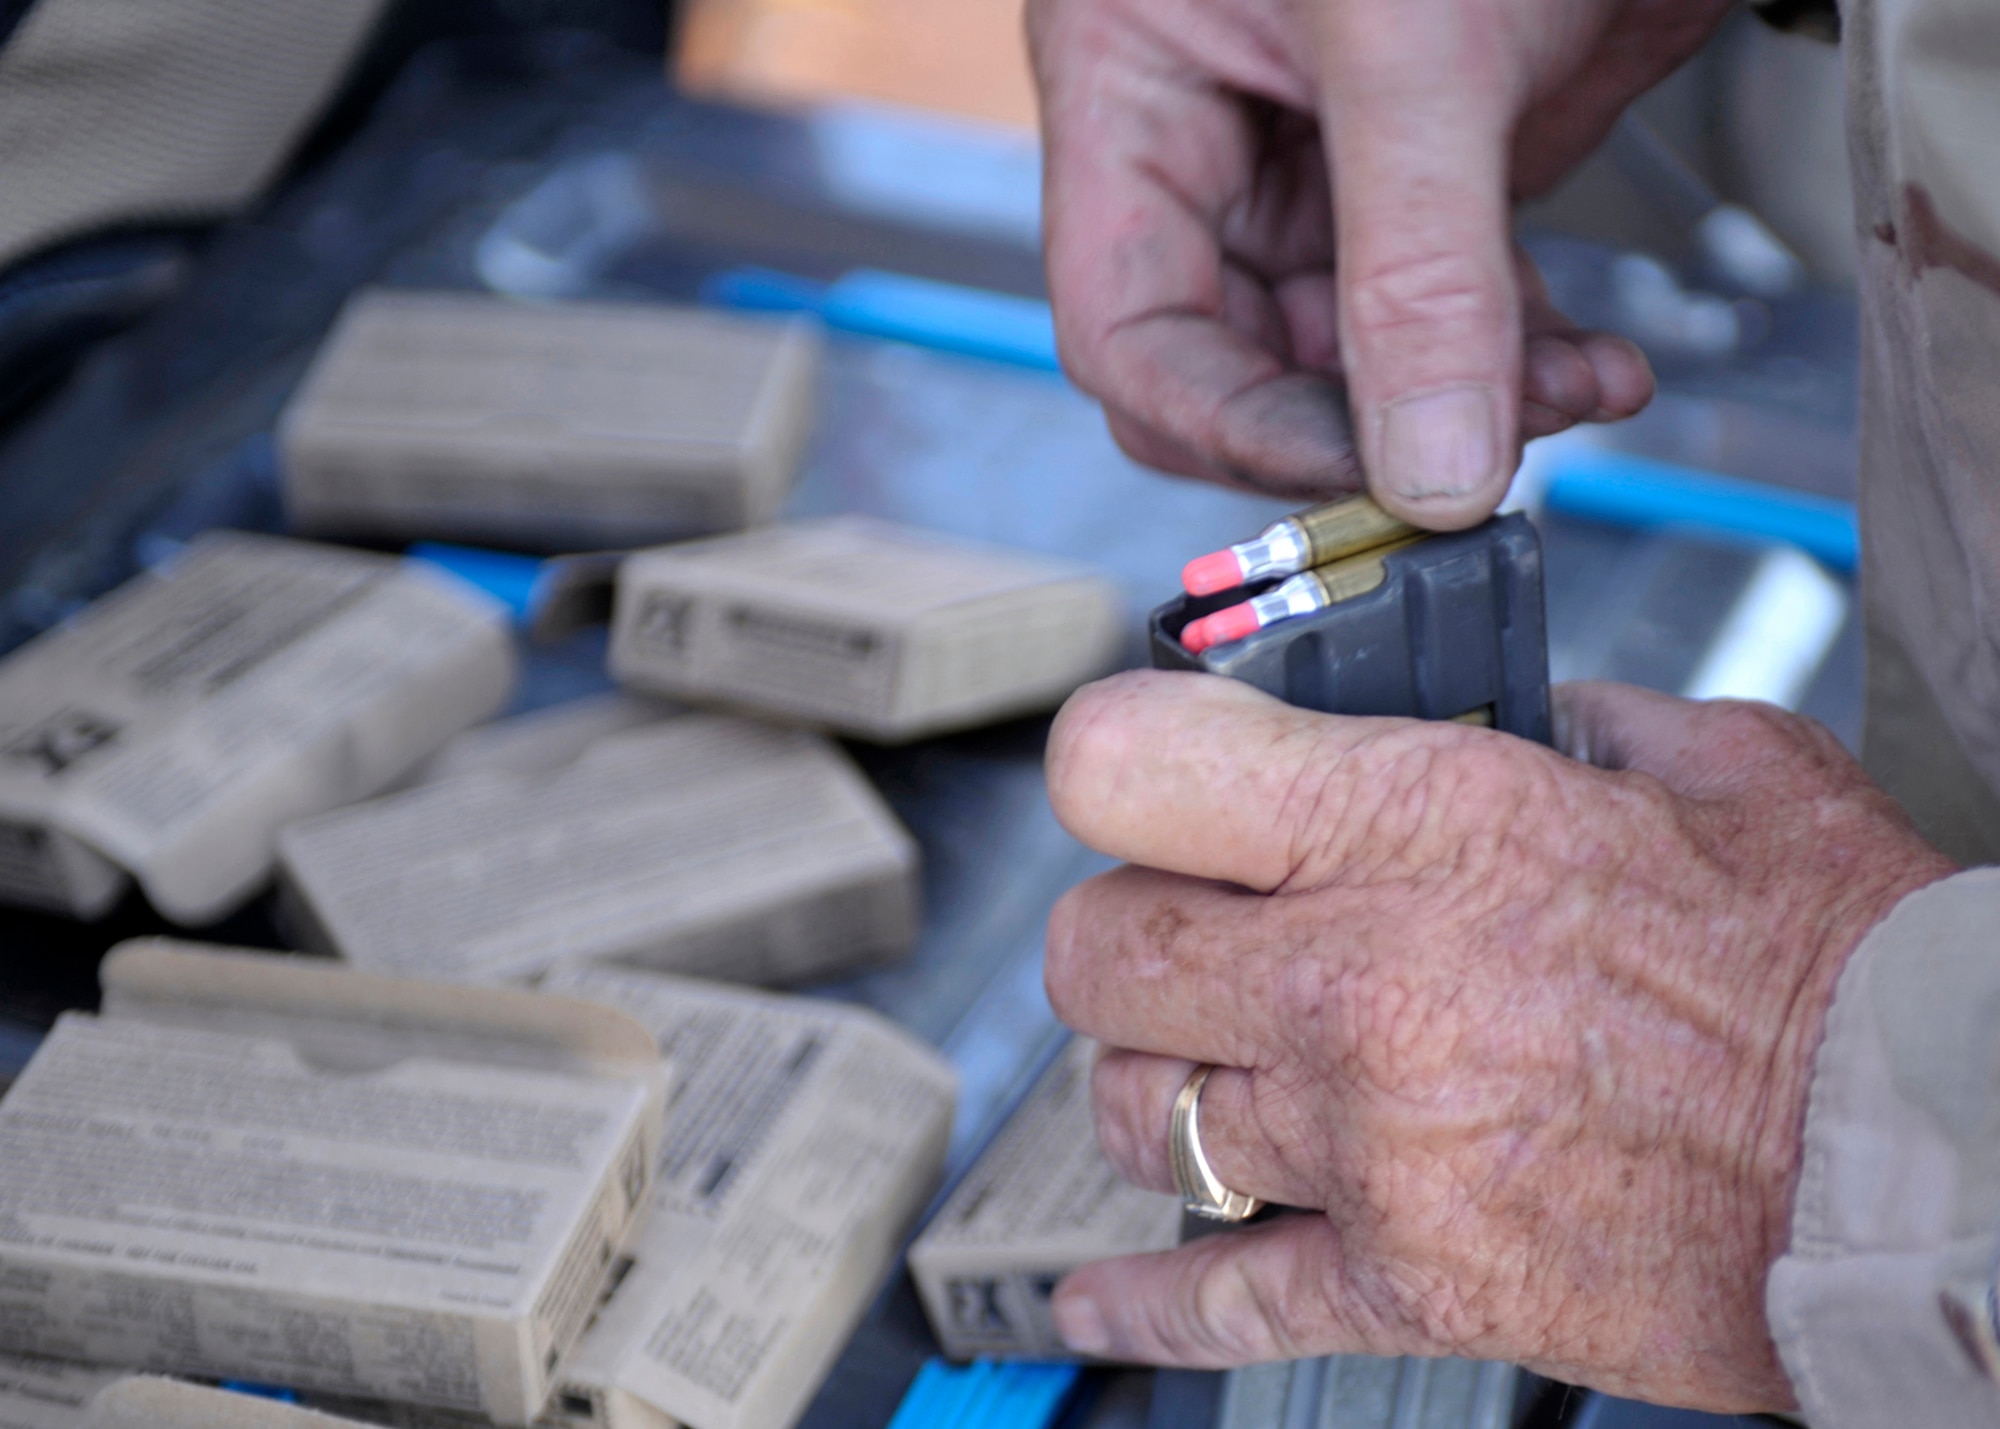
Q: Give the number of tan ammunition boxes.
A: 8